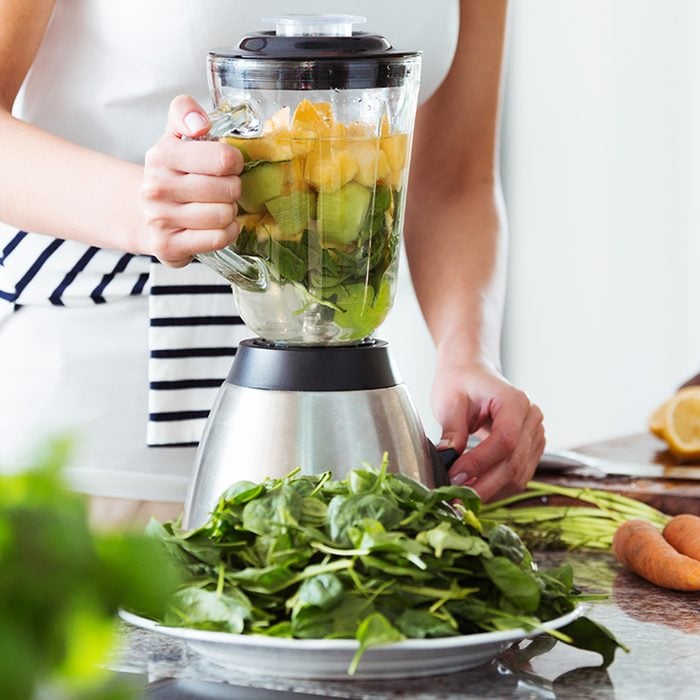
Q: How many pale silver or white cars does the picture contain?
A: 0